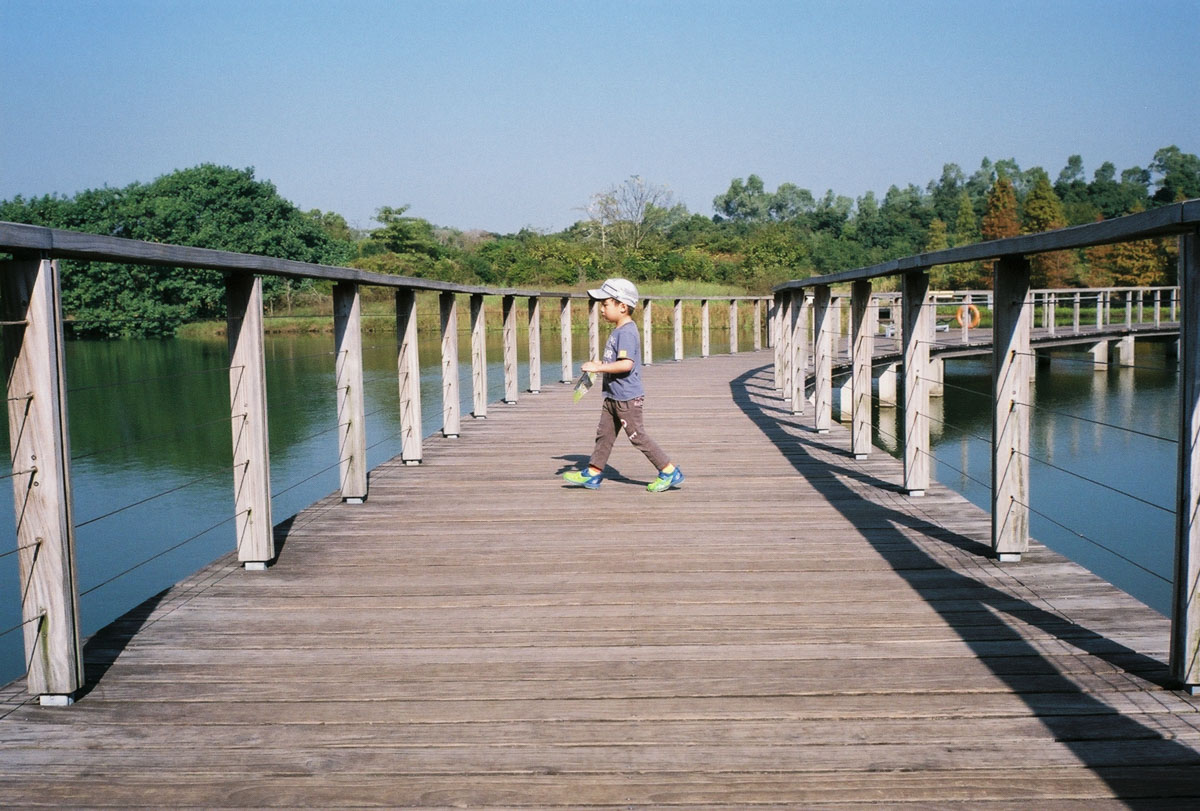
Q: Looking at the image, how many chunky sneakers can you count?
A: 2